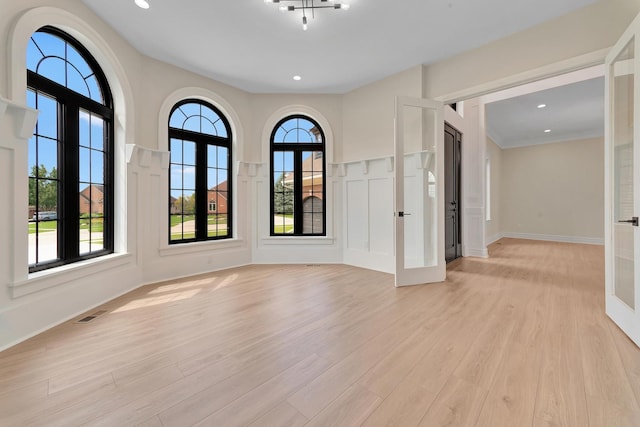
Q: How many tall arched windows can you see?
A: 3